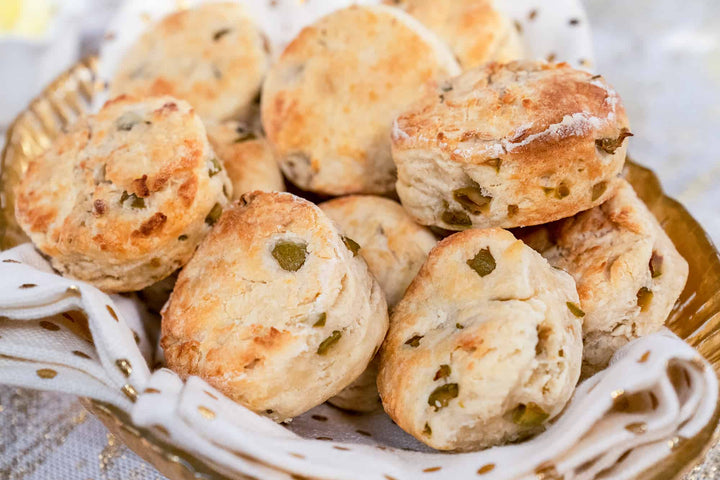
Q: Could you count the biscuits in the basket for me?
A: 10